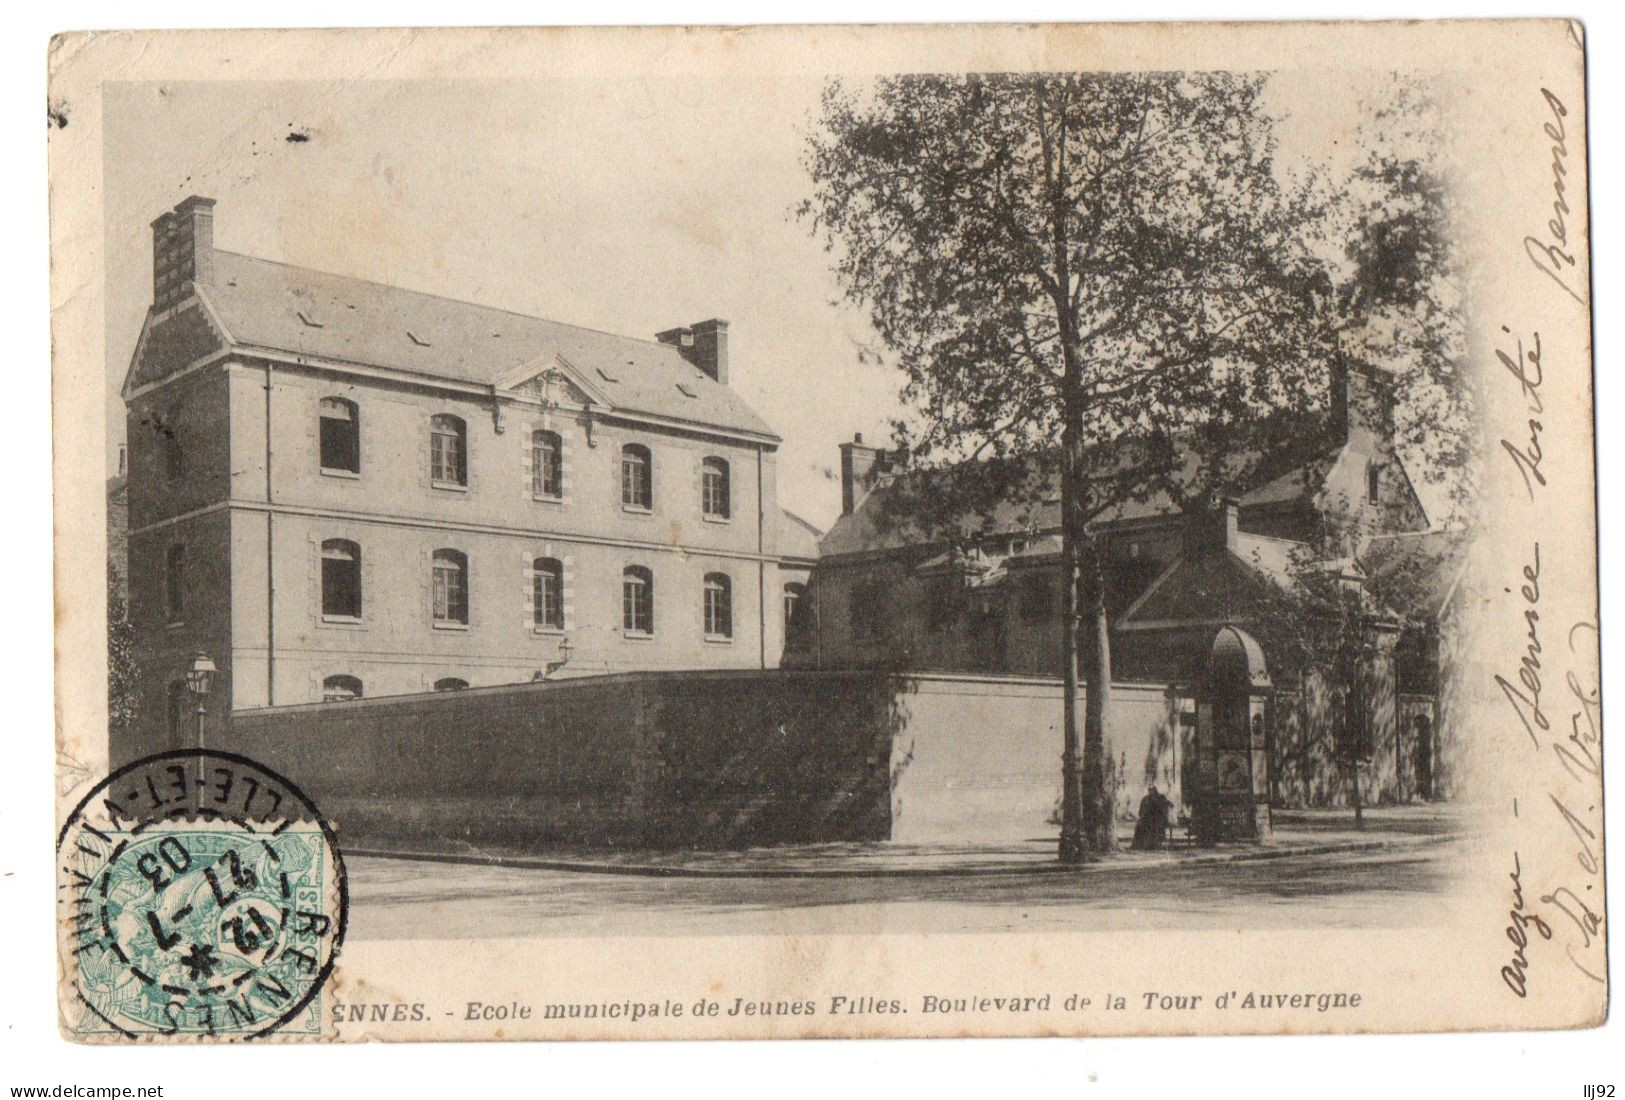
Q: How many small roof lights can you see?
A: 4